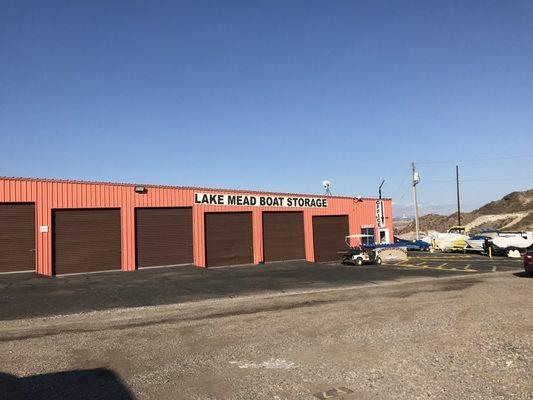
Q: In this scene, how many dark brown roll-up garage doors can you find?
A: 6